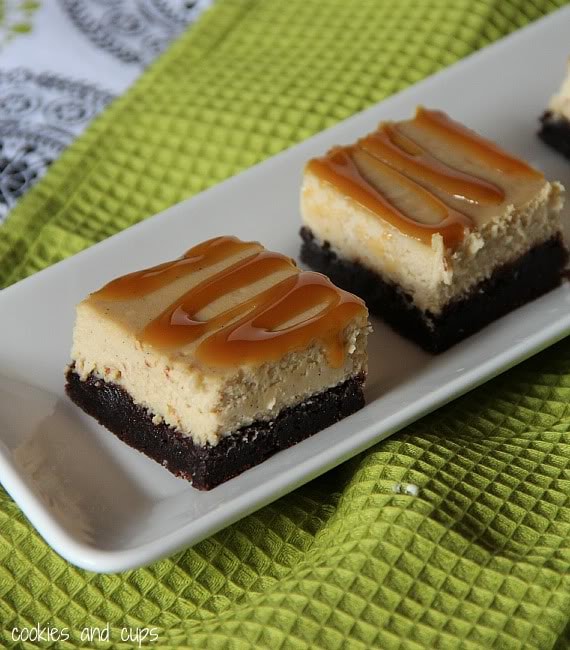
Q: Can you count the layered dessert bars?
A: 3